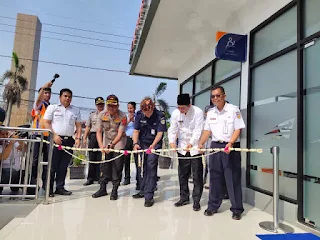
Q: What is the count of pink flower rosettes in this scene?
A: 4